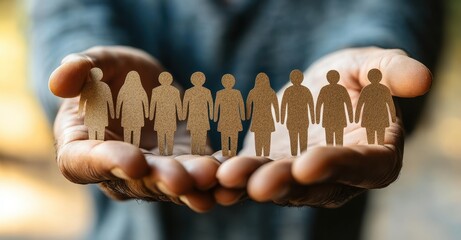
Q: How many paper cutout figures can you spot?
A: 9